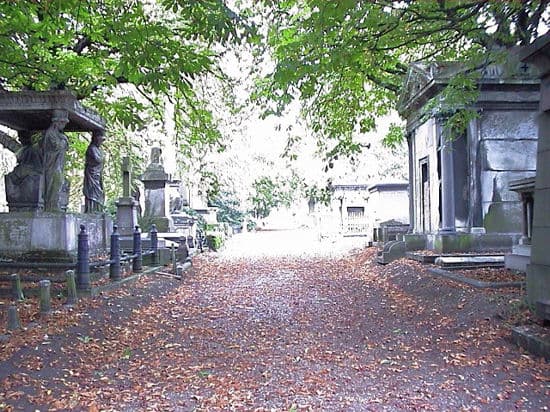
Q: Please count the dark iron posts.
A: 4